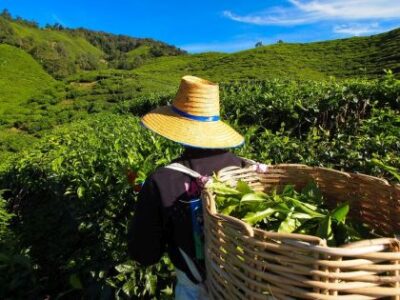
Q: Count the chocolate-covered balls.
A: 0